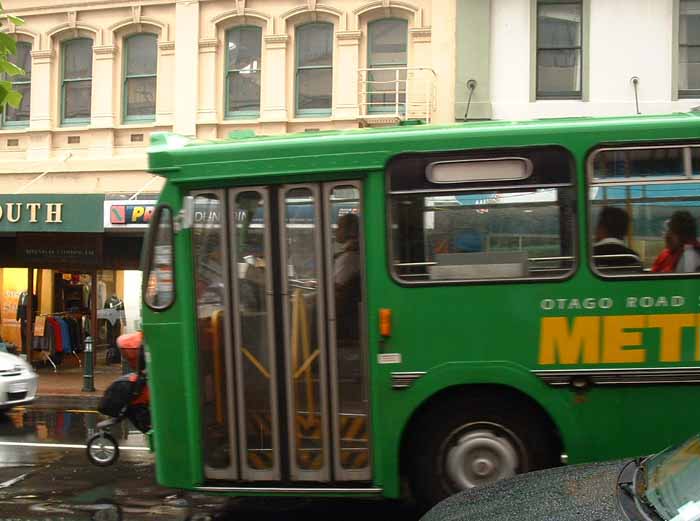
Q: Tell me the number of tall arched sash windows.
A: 6